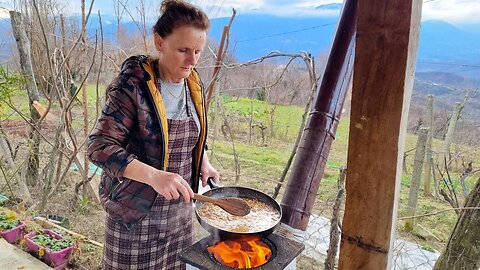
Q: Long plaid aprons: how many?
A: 1